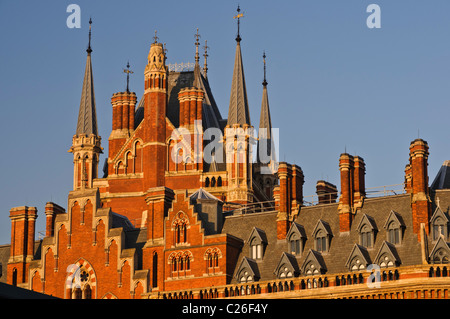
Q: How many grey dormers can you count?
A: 12